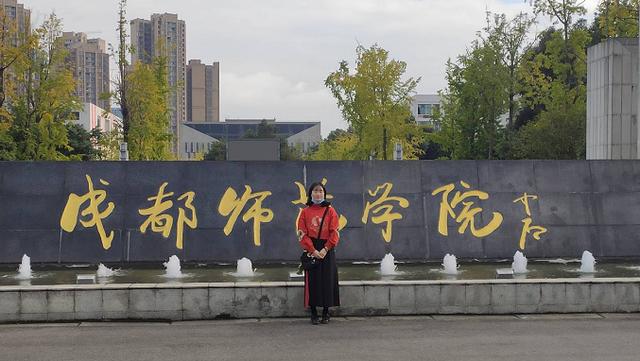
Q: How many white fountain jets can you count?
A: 8